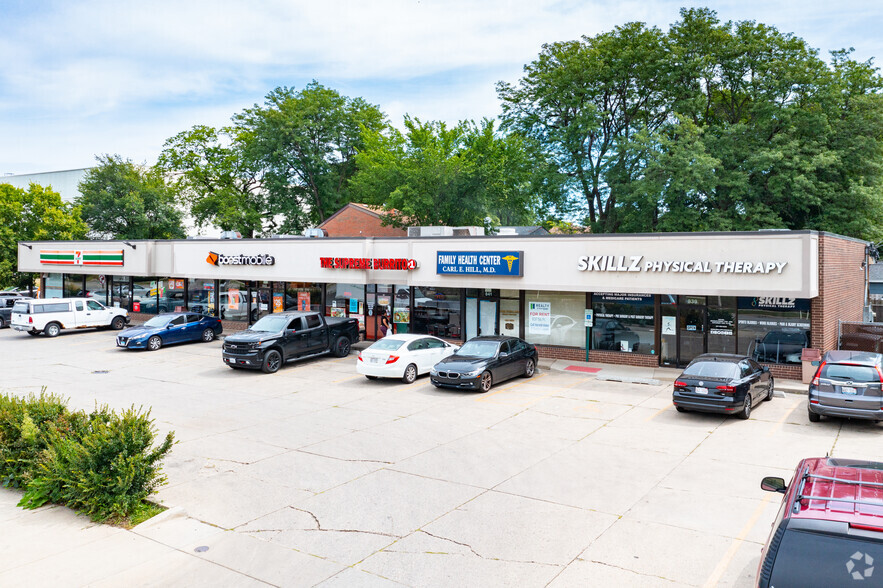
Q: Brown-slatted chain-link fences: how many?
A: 1